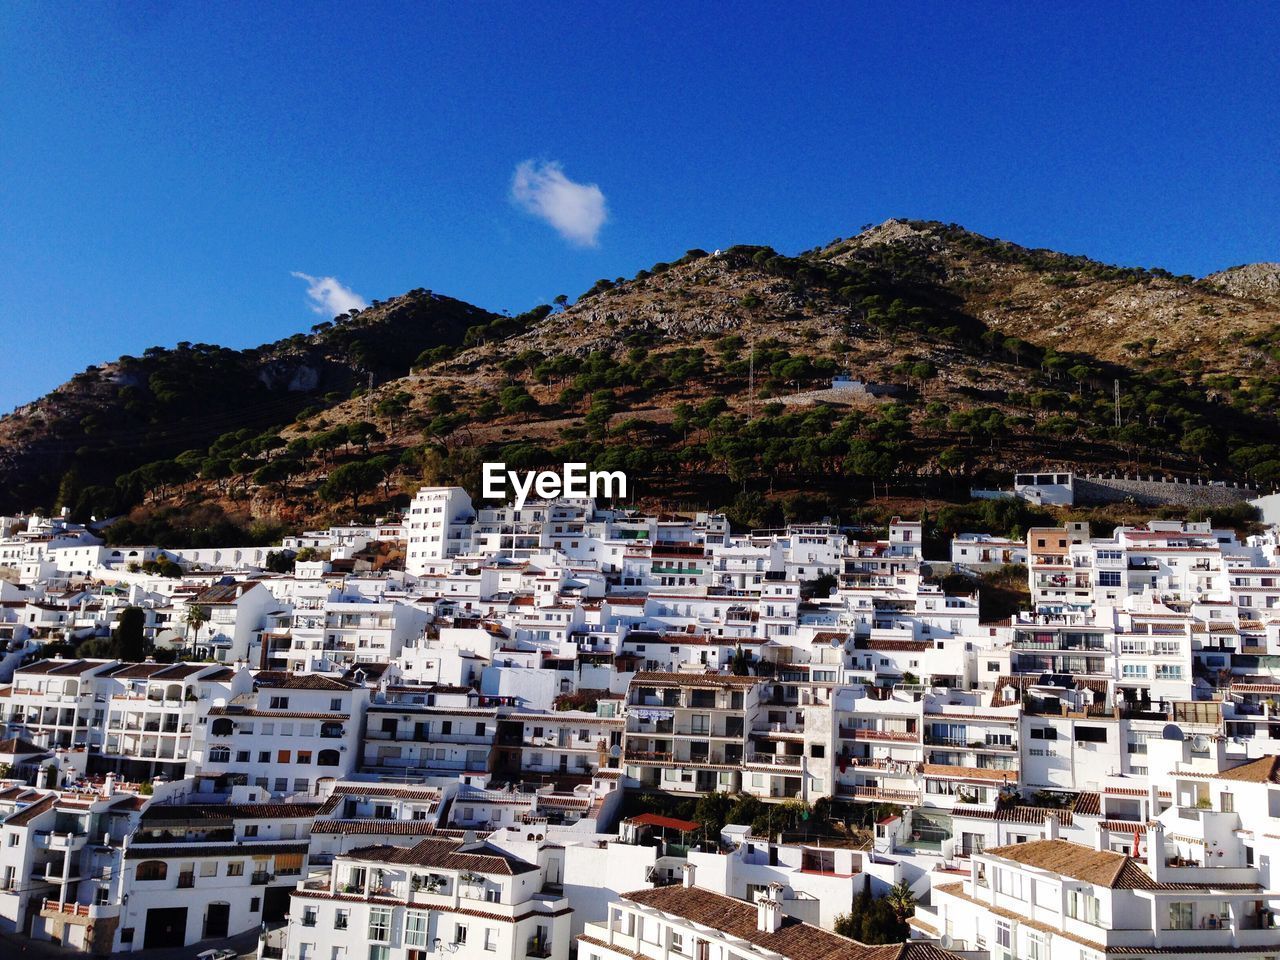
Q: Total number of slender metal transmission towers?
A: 3